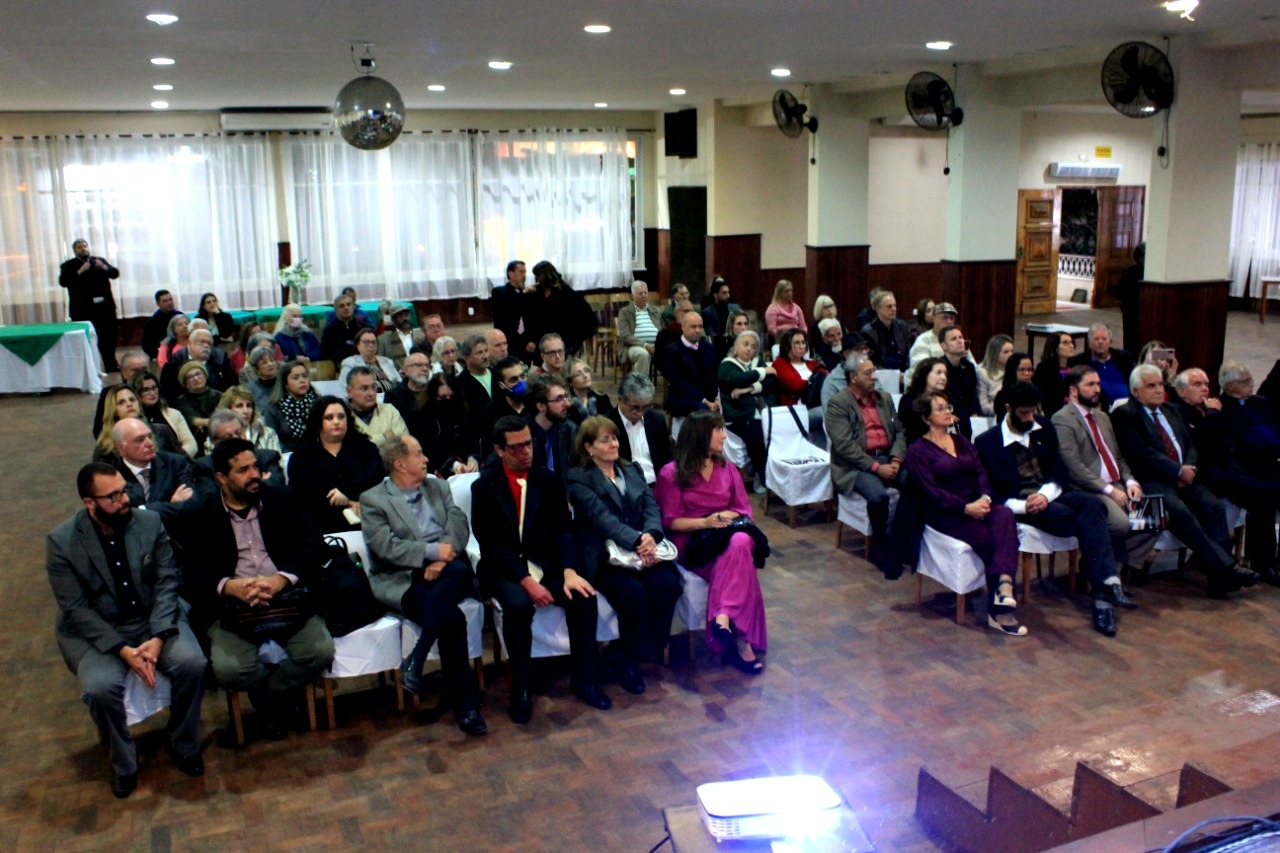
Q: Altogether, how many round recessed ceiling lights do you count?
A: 12